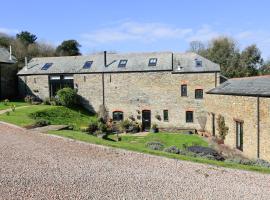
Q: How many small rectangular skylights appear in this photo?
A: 5